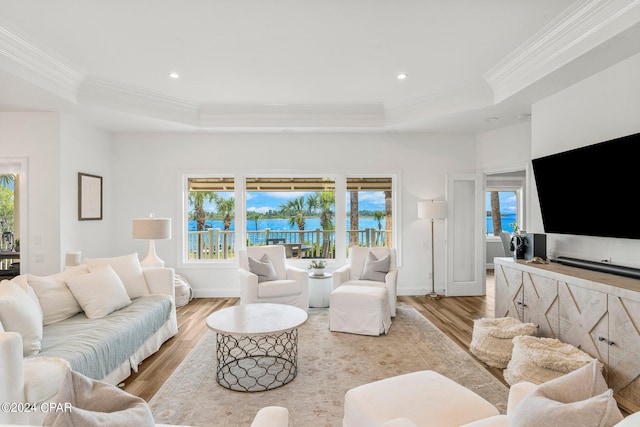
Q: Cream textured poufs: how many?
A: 2